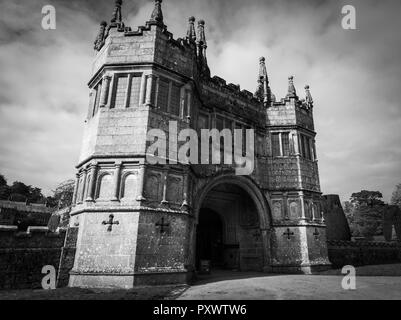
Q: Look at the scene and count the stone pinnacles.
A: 8